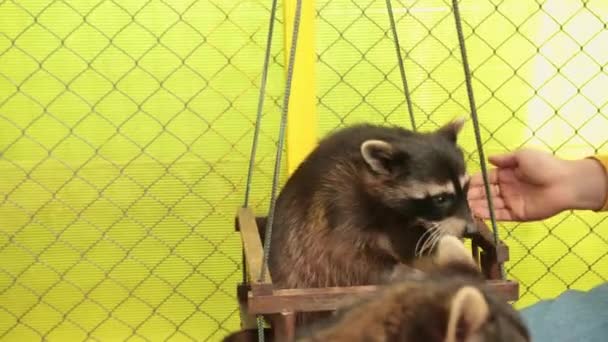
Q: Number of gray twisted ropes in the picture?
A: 4